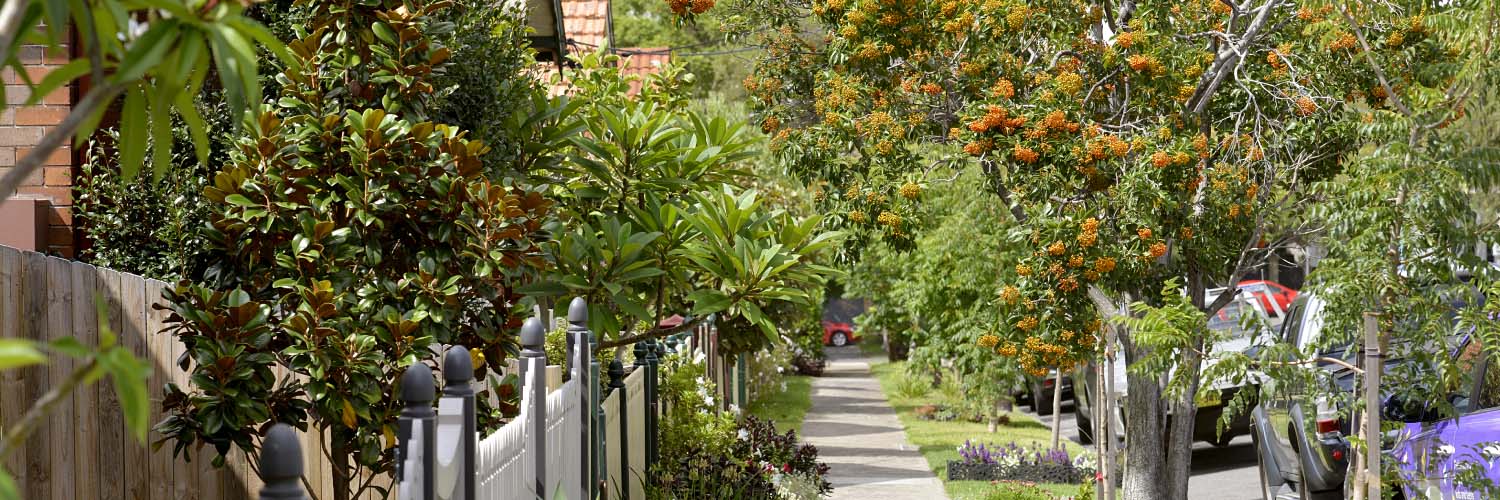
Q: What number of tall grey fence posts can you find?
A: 5